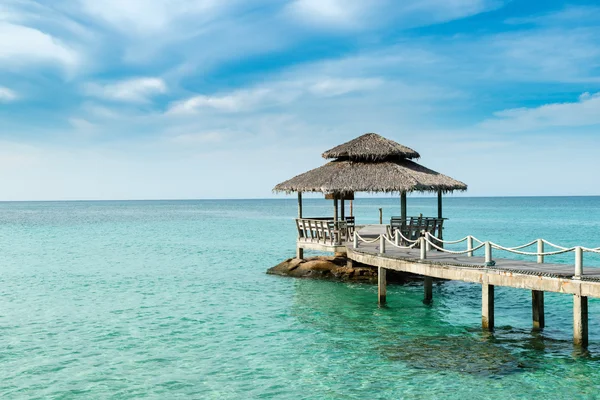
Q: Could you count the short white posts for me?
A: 9